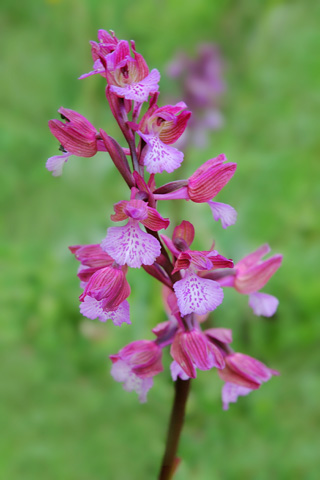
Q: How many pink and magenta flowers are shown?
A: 13